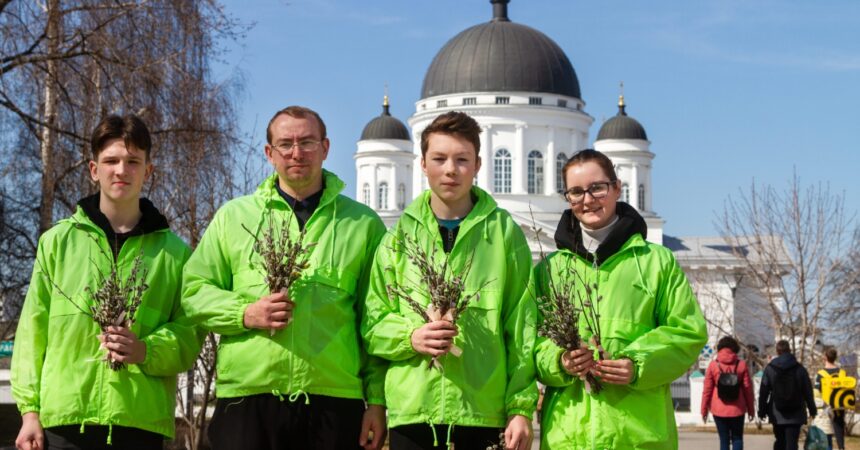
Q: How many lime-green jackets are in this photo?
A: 4